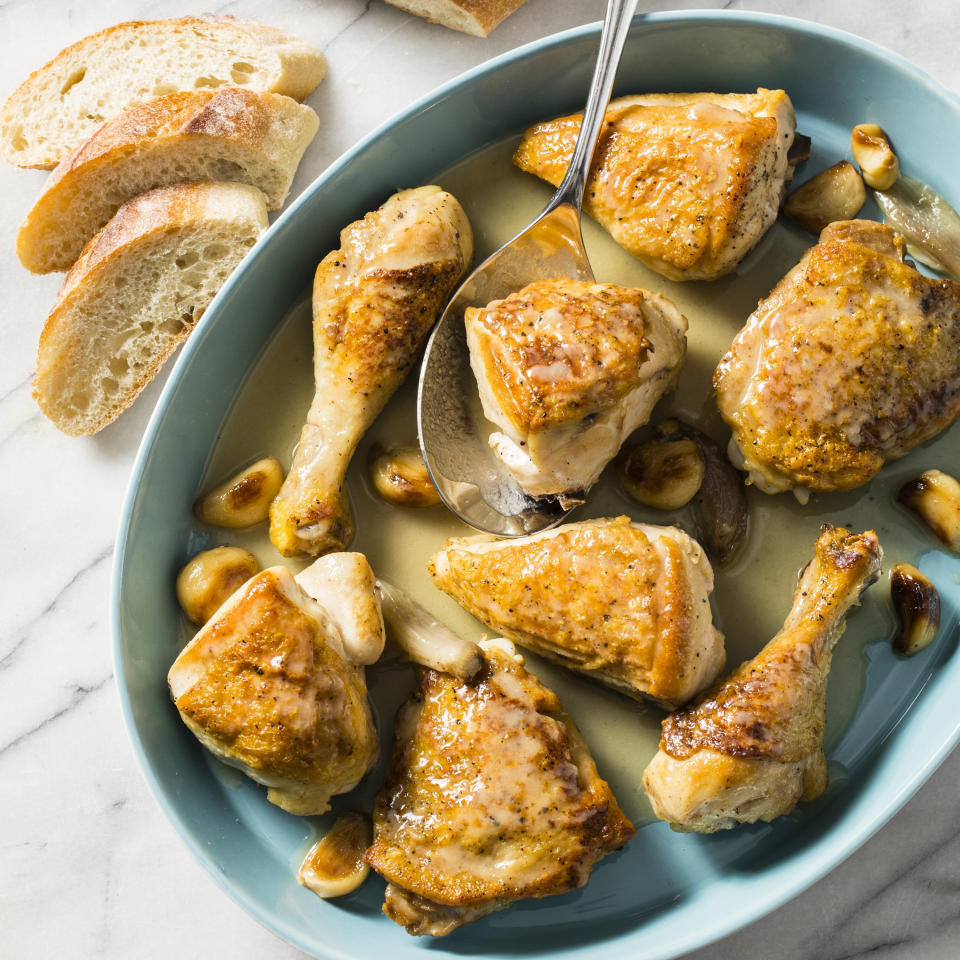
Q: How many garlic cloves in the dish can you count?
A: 9